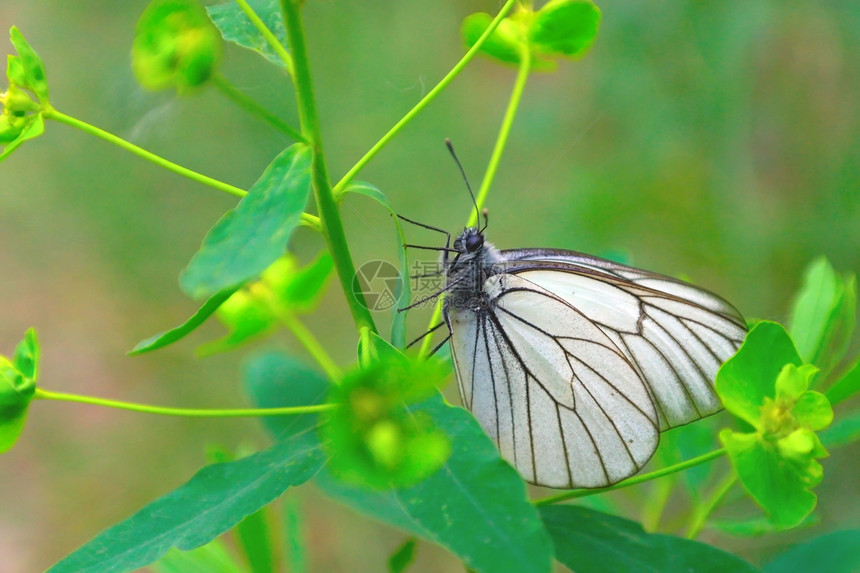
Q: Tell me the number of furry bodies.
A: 1